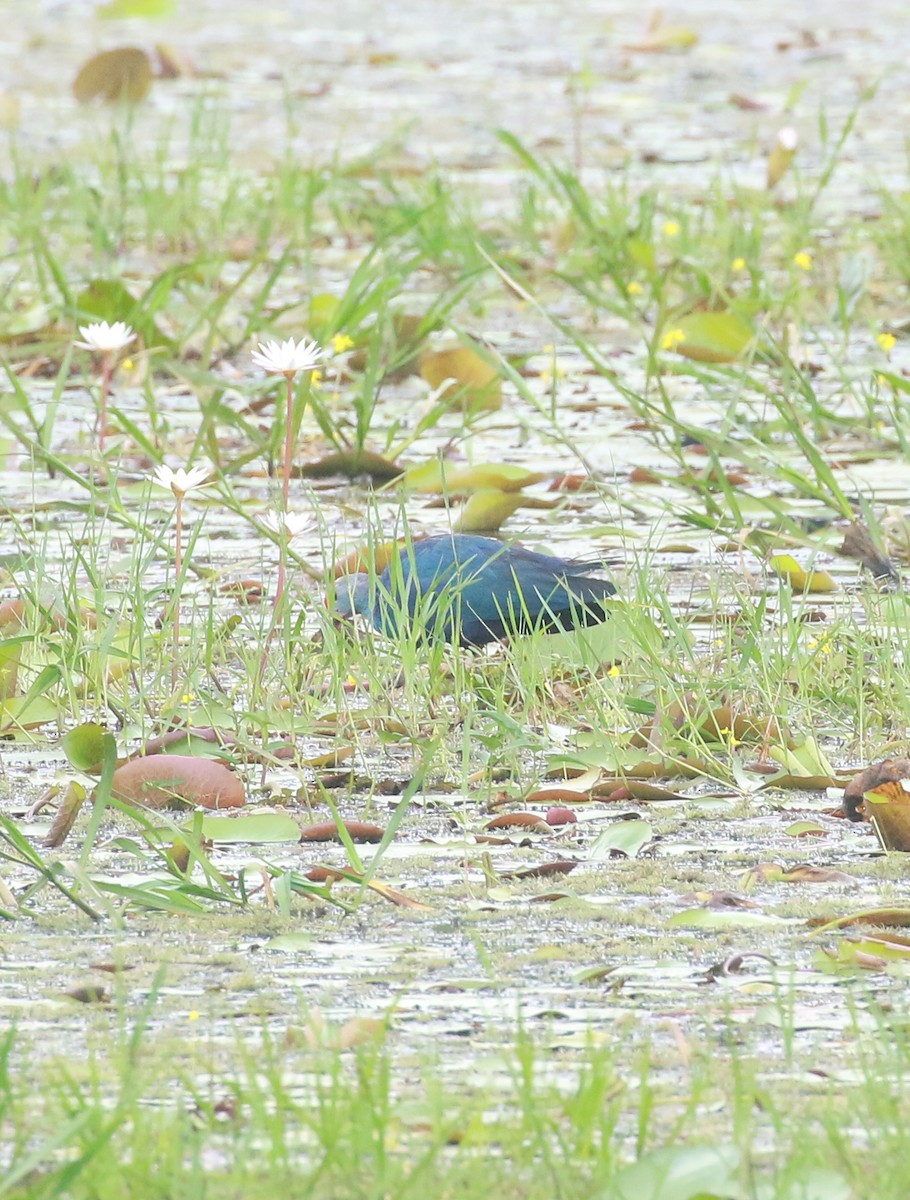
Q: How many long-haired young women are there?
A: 0